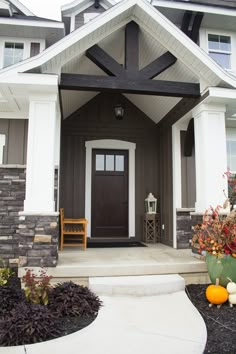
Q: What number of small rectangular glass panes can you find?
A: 3